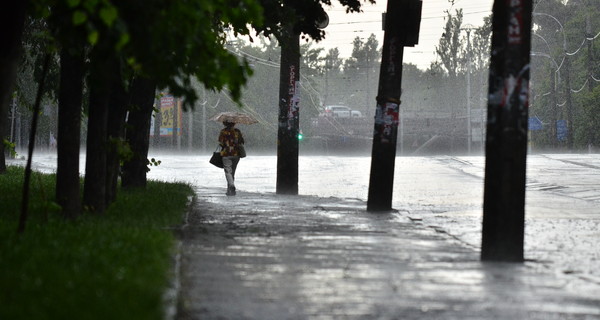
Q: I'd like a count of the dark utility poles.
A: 3